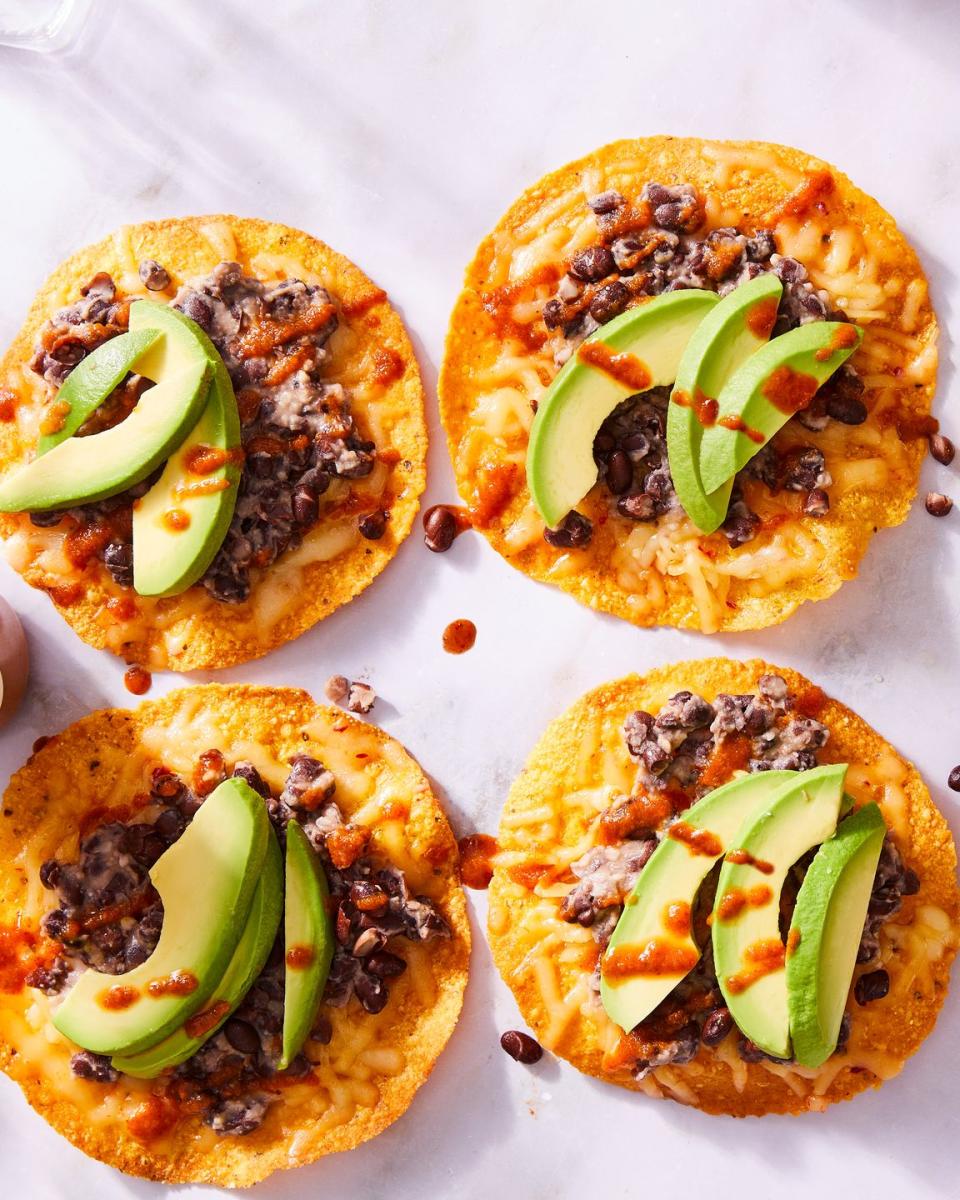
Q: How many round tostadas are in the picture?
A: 4